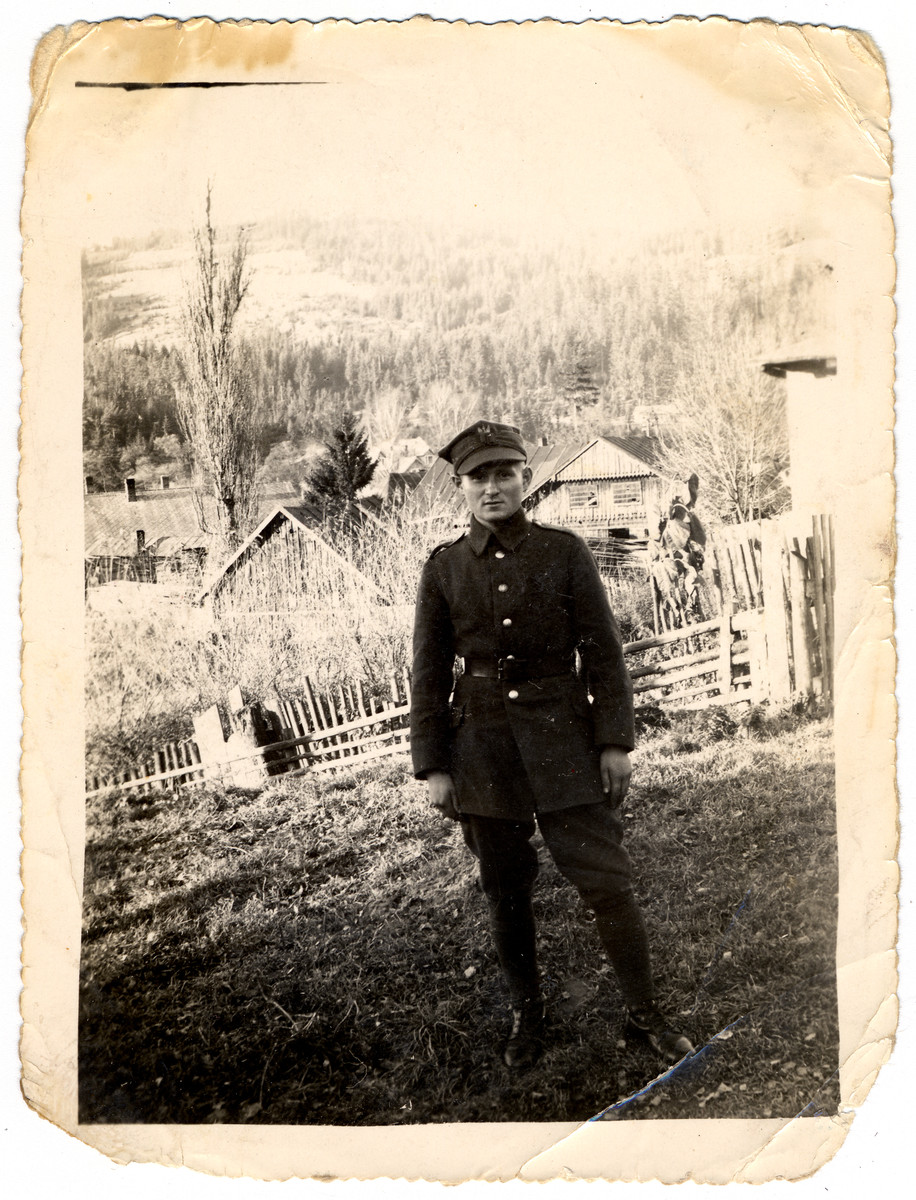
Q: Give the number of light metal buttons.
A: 5